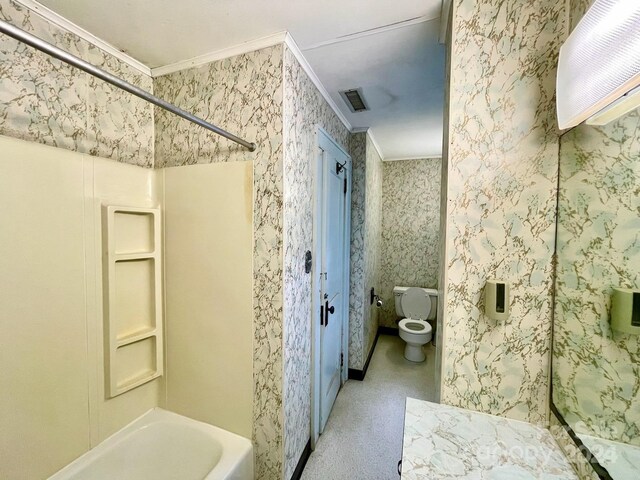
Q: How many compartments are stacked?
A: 3